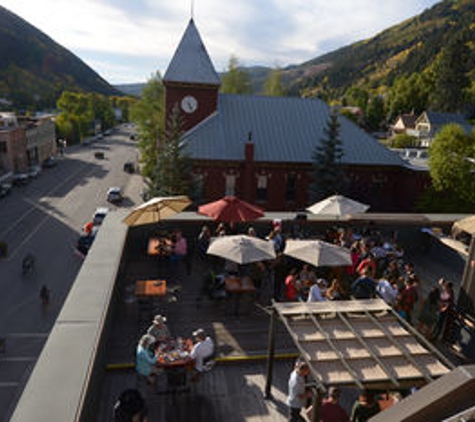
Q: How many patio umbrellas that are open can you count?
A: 5